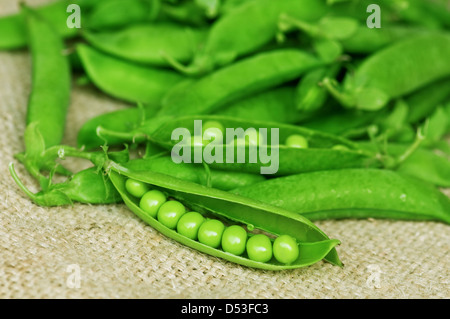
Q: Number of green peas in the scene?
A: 14